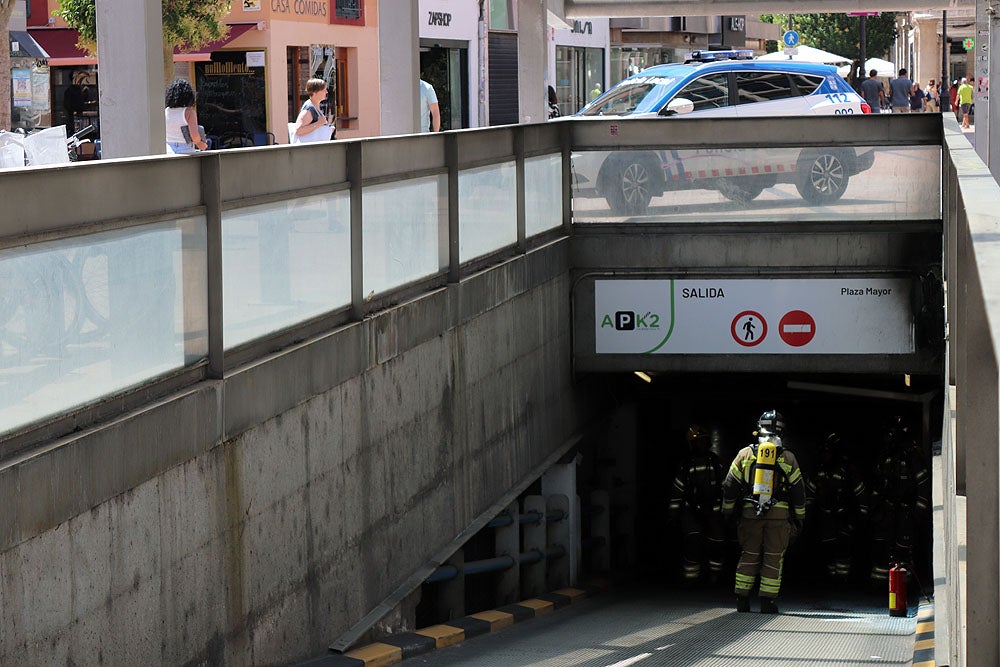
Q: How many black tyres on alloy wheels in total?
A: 2